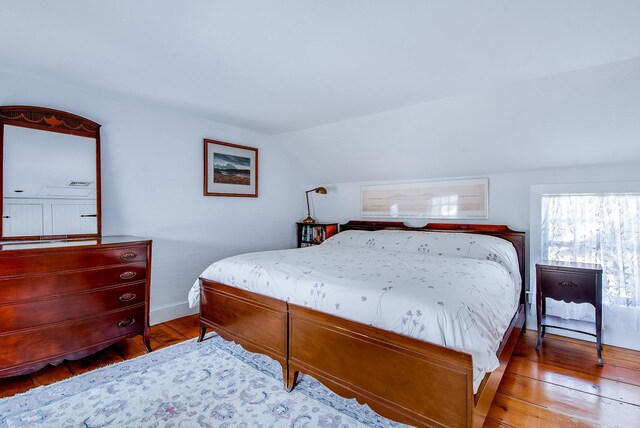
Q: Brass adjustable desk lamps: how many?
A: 1